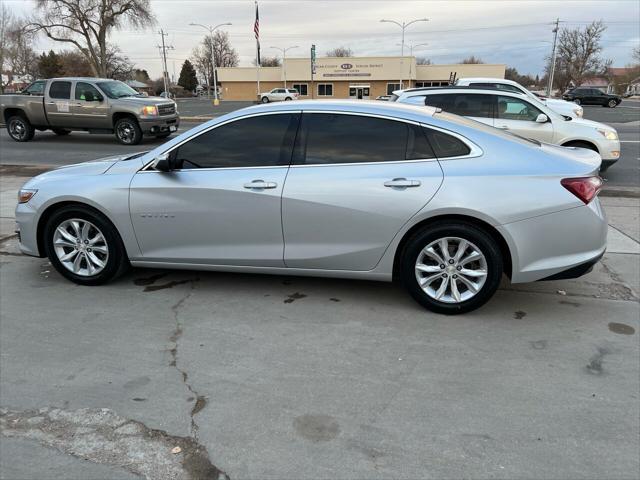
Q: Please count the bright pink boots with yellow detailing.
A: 0